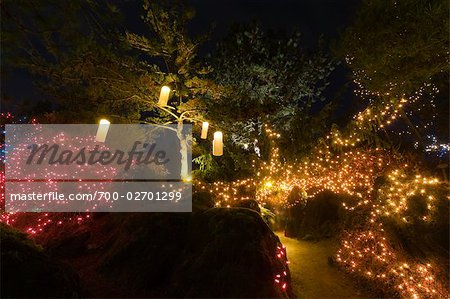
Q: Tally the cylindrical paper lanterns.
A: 4